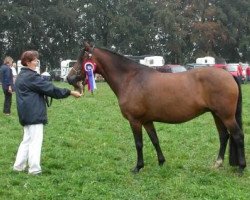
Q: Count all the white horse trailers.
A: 4